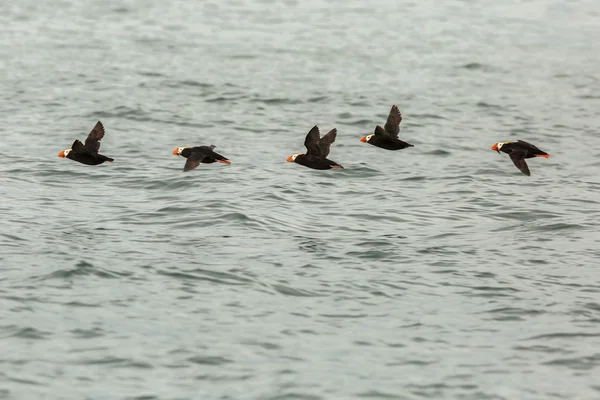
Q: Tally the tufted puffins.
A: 5